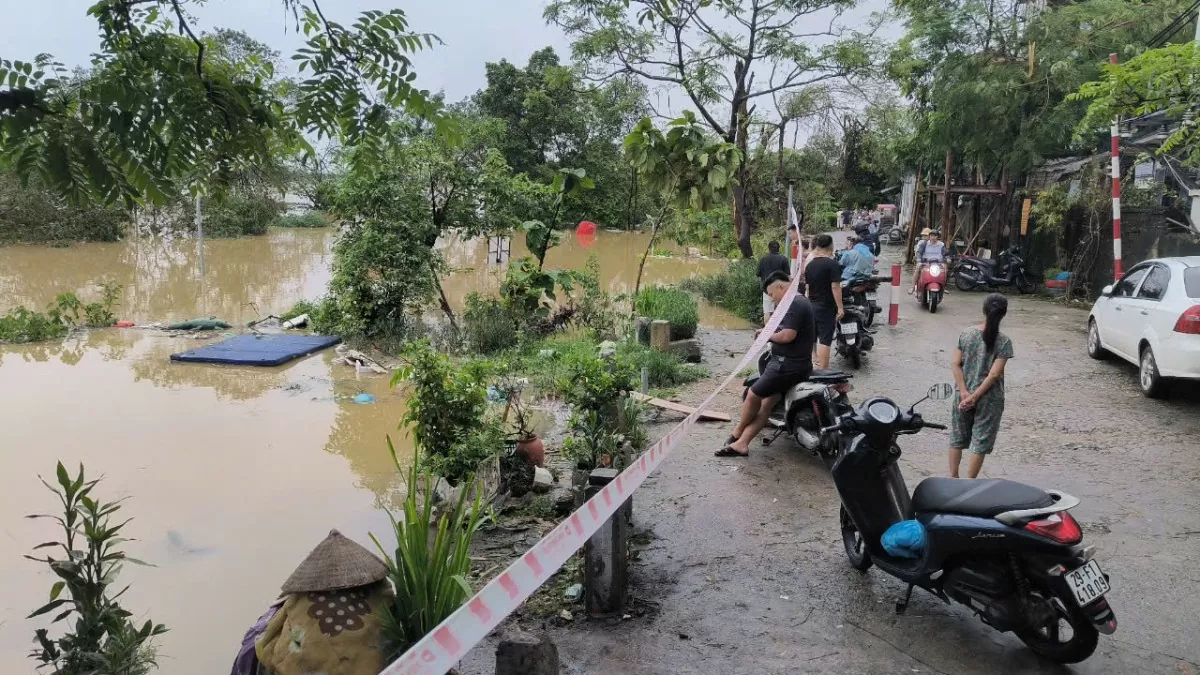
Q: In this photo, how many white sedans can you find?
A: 1